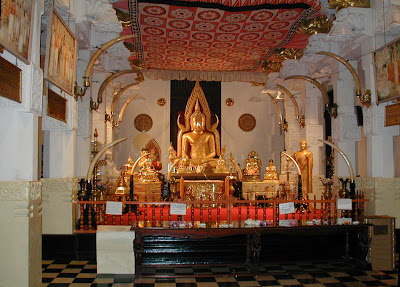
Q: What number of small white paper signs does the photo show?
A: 4